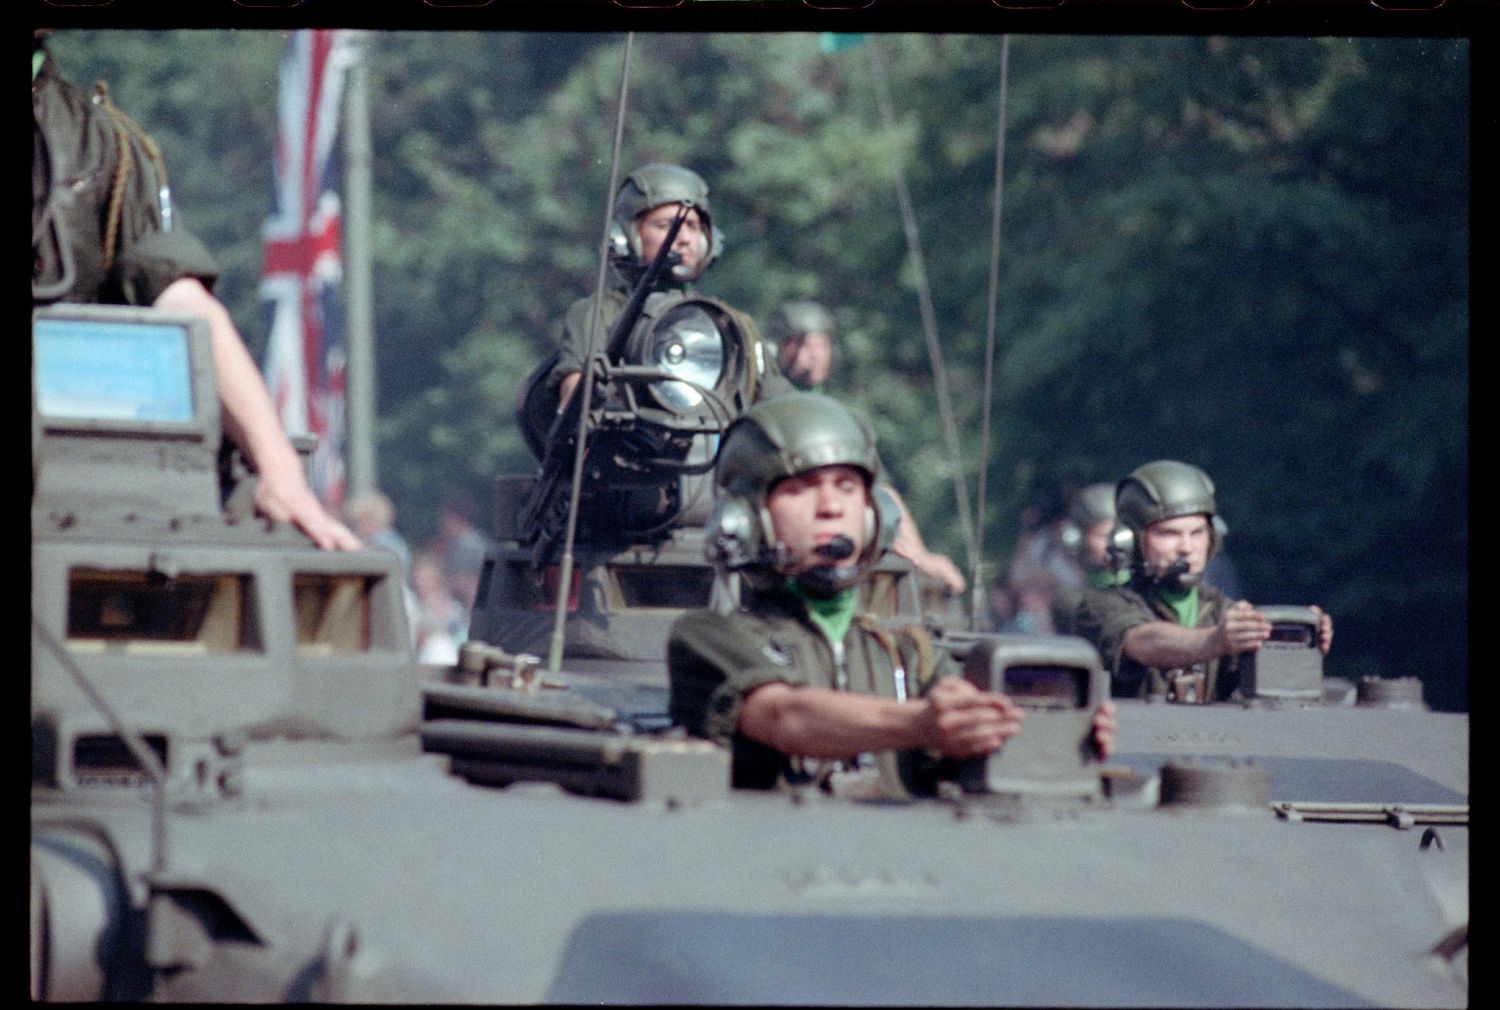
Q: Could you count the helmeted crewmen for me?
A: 5